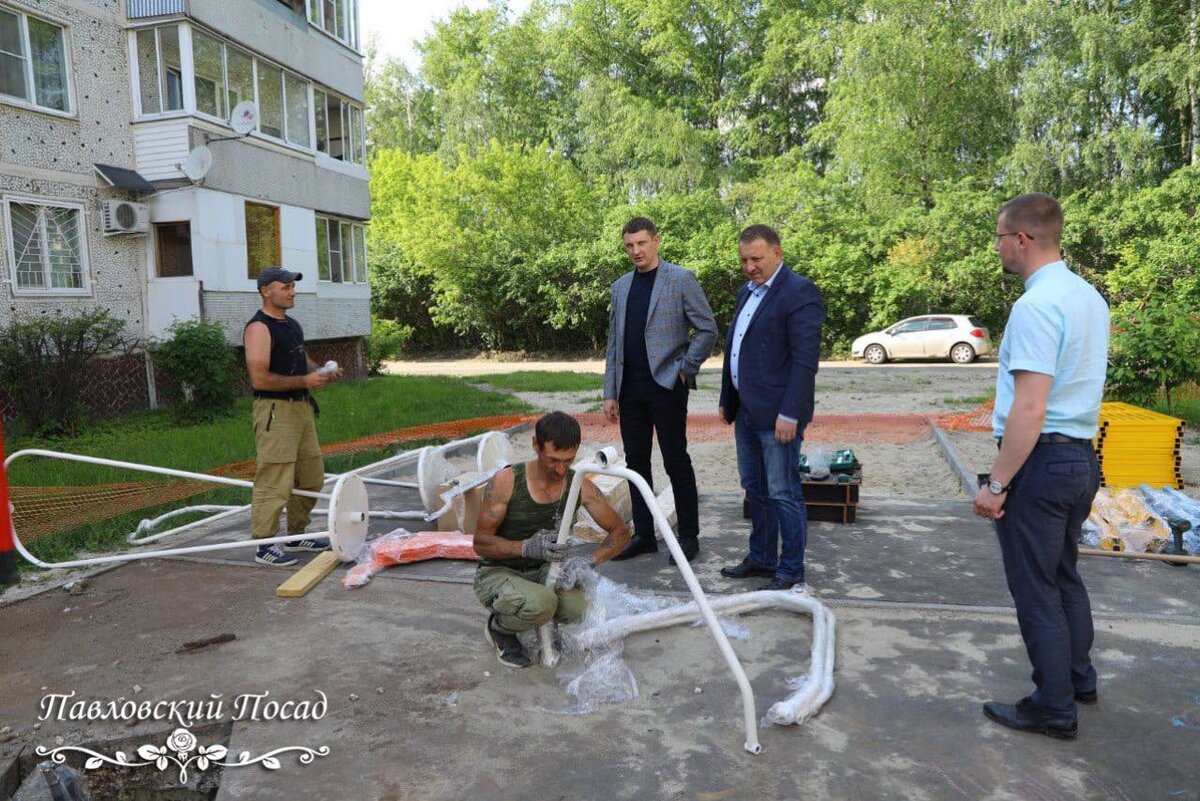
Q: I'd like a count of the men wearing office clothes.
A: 3